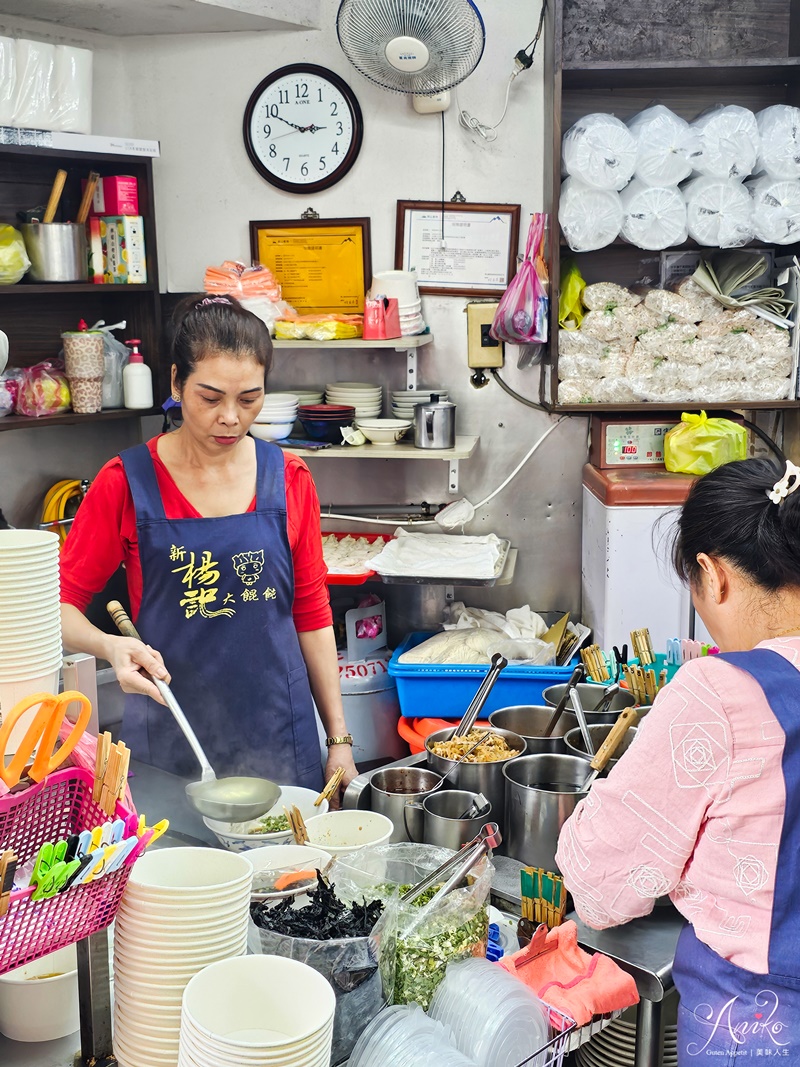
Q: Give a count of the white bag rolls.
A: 8